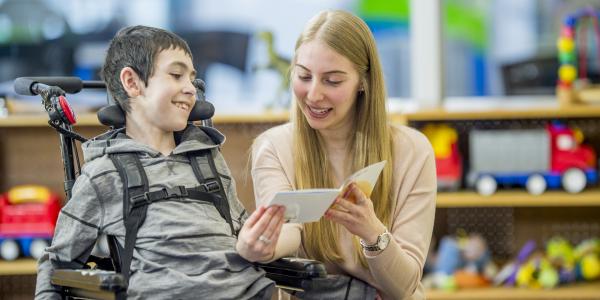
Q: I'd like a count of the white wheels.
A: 5